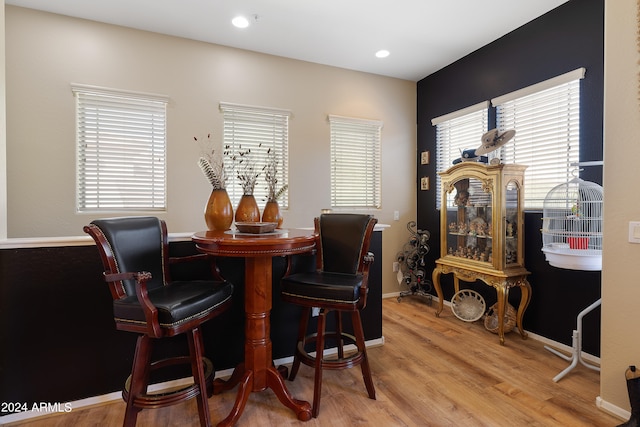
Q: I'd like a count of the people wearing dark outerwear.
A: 0